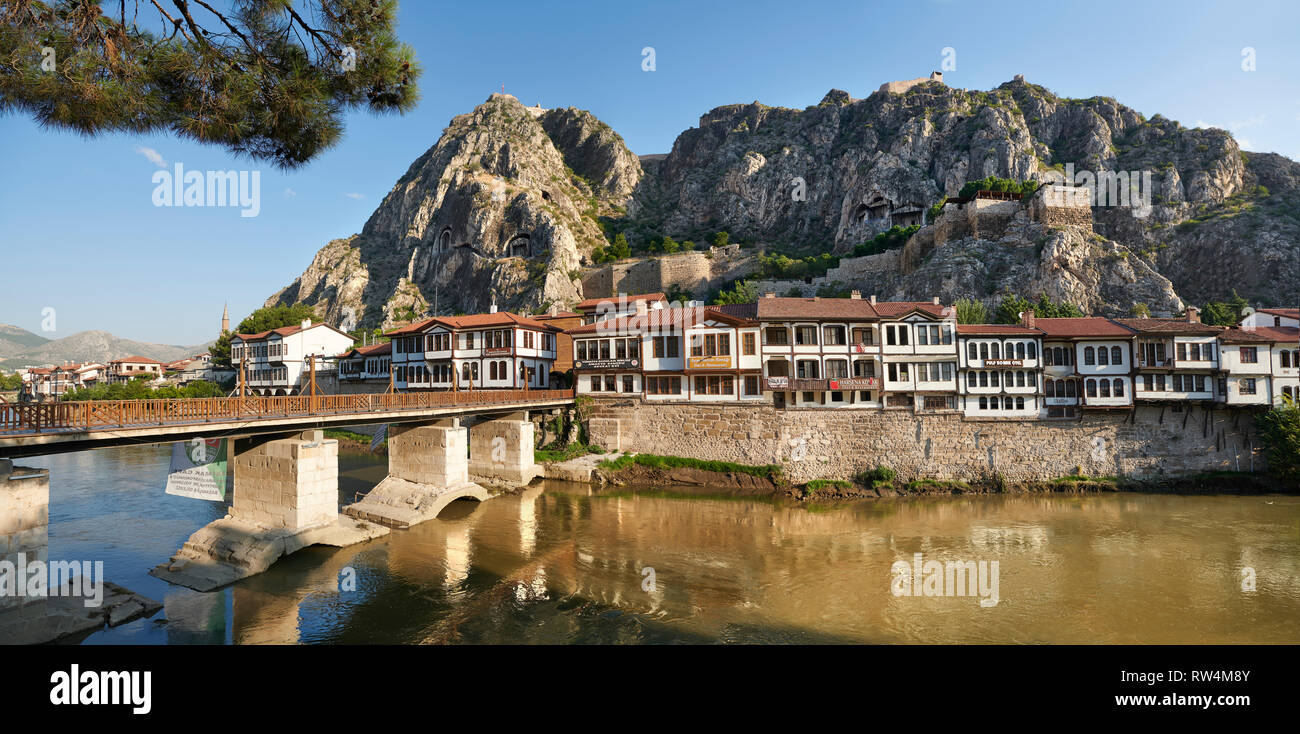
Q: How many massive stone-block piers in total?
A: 4